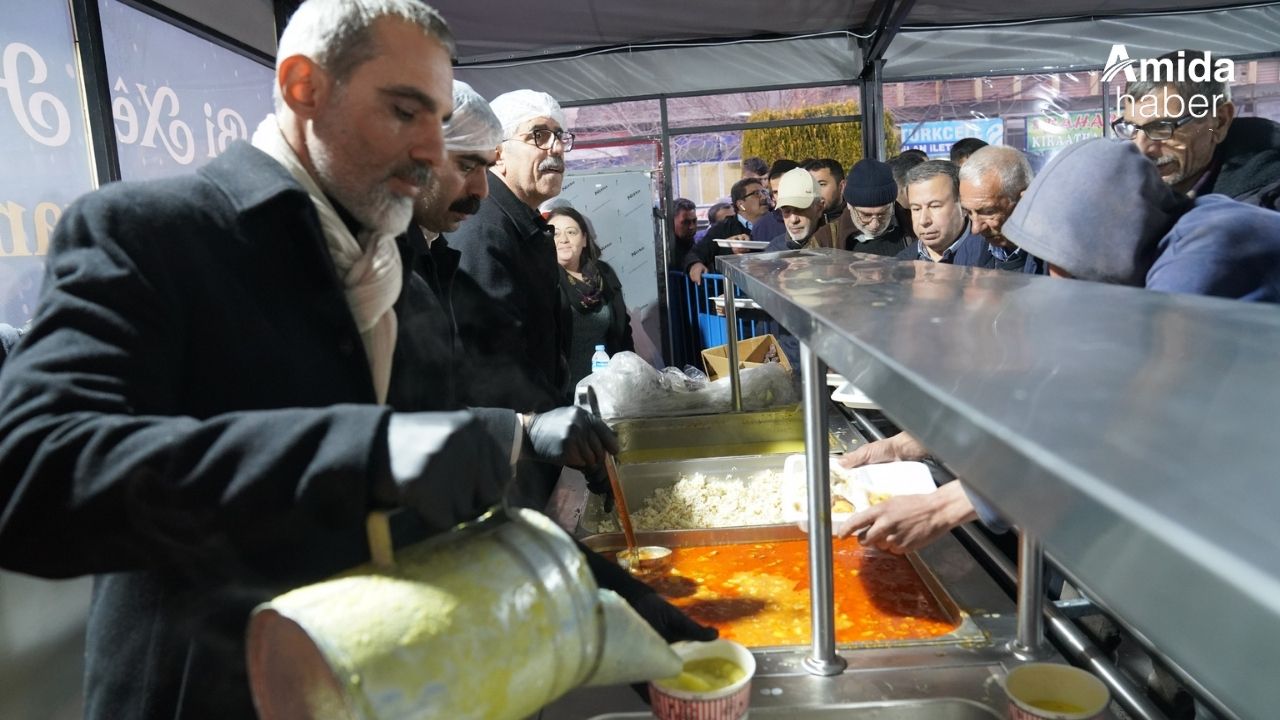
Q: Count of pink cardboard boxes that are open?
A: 0